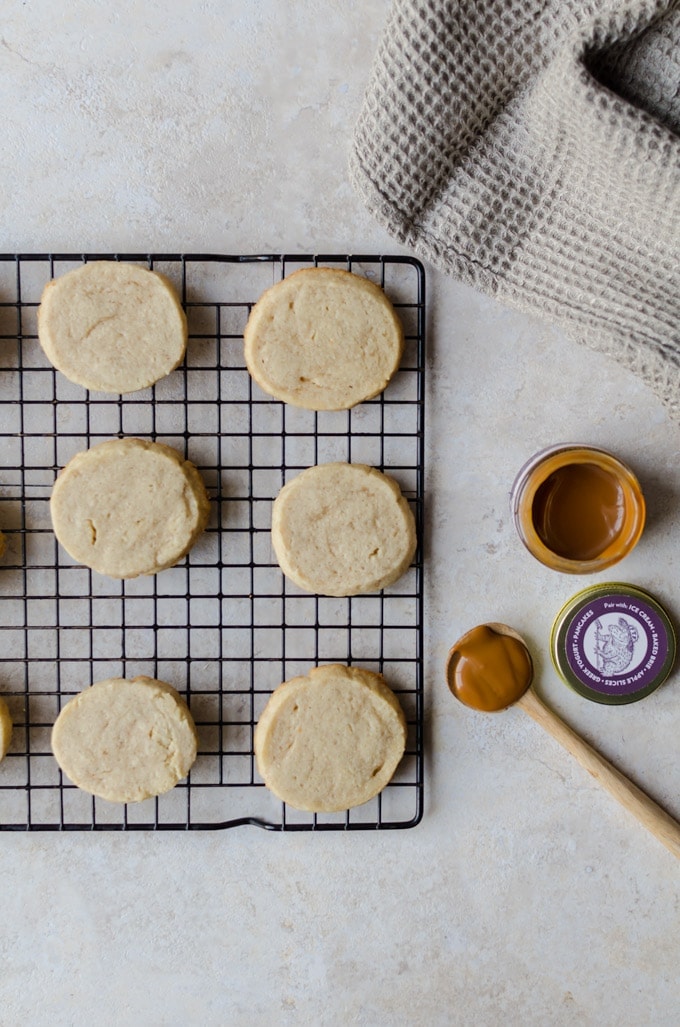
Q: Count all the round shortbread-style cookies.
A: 6